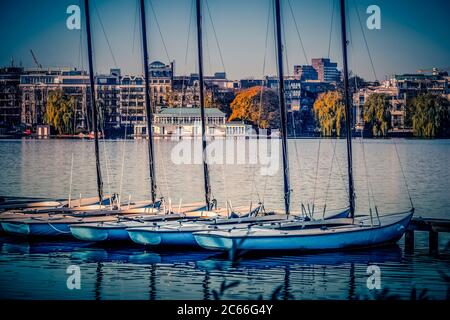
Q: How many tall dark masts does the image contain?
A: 5